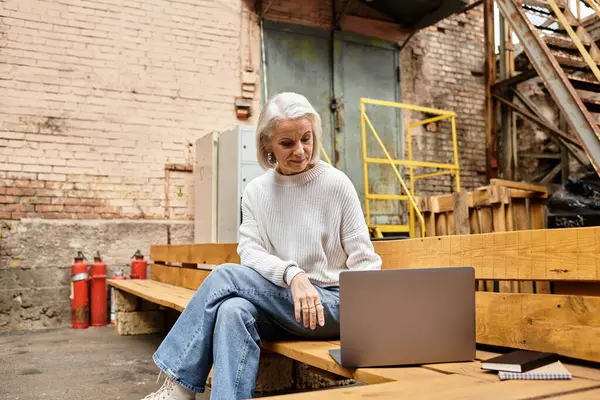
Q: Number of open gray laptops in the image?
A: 1